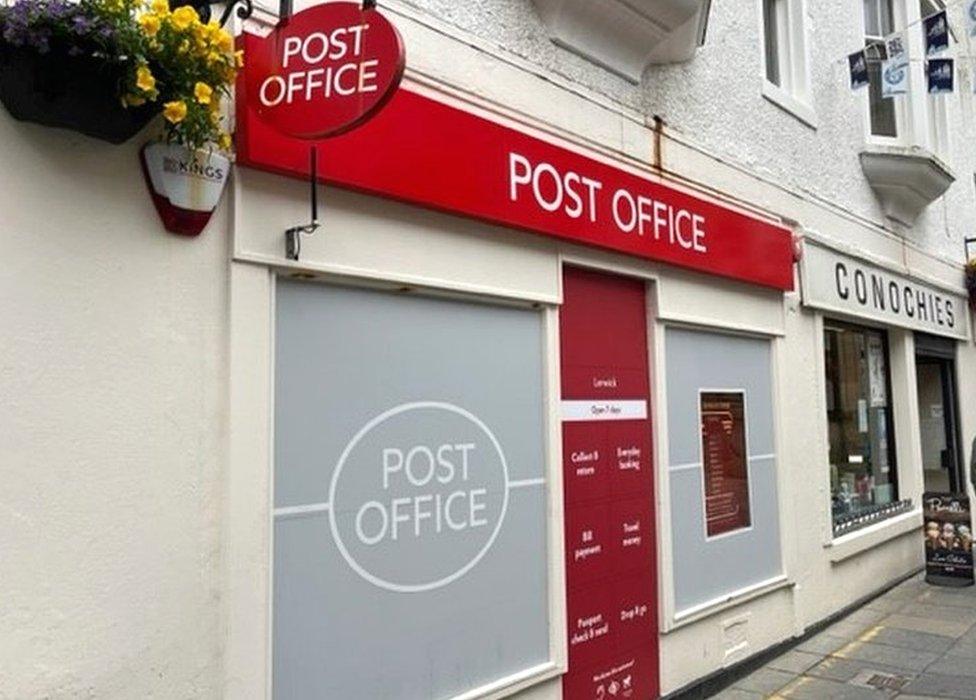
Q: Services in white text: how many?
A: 6